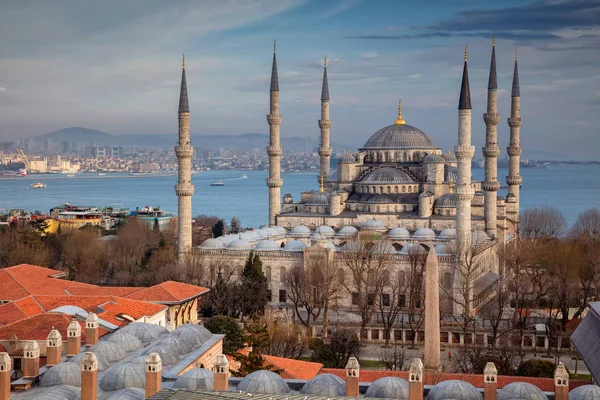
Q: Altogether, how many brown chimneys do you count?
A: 12